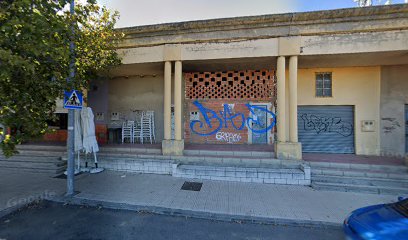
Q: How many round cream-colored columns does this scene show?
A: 4